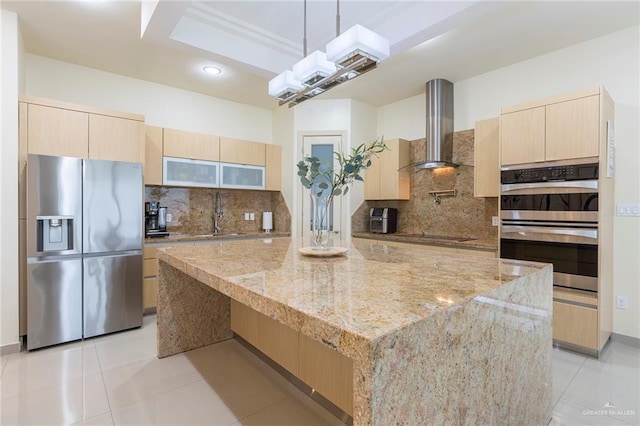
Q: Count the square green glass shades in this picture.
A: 0